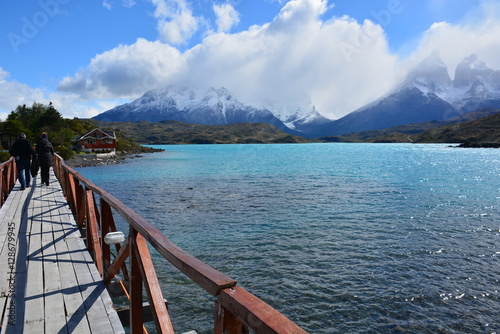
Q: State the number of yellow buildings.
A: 0